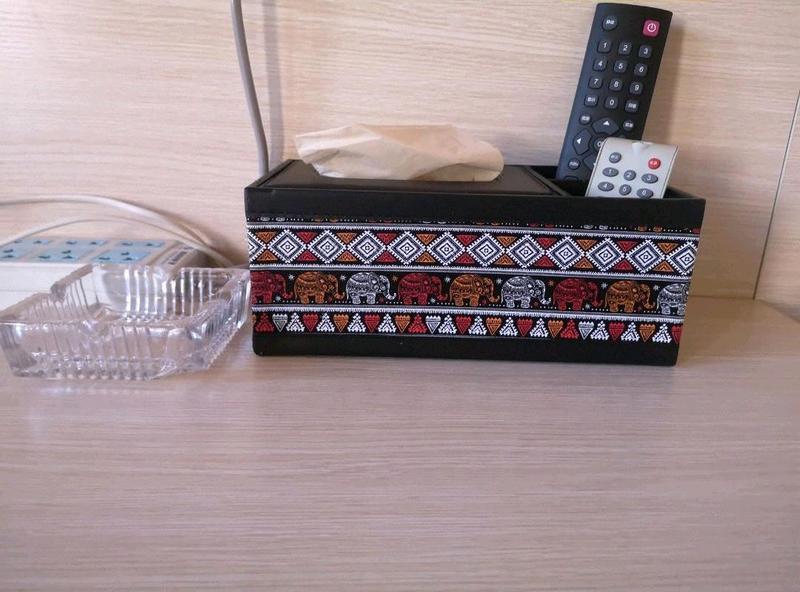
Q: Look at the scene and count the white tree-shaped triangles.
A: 11